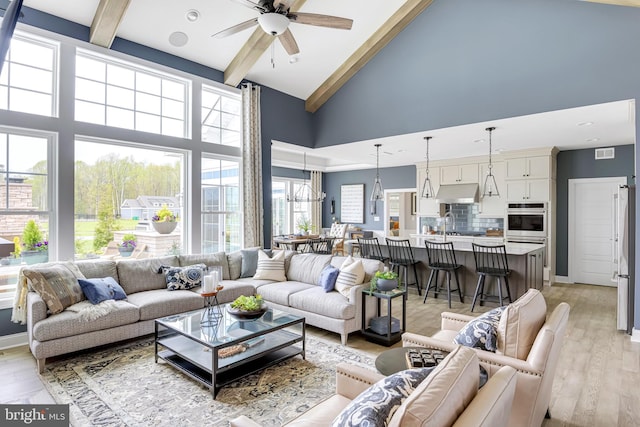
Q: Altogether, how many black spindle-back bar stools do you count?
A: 4